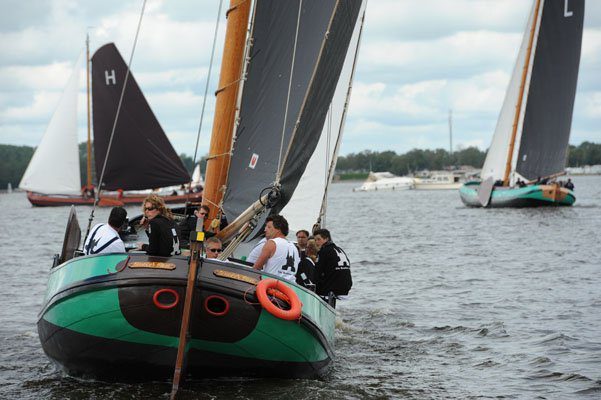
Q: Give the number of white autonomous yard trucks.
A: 0